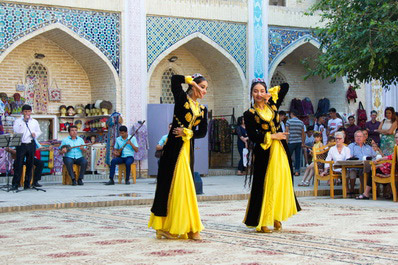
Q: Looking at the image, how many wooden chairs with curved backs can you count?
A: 2